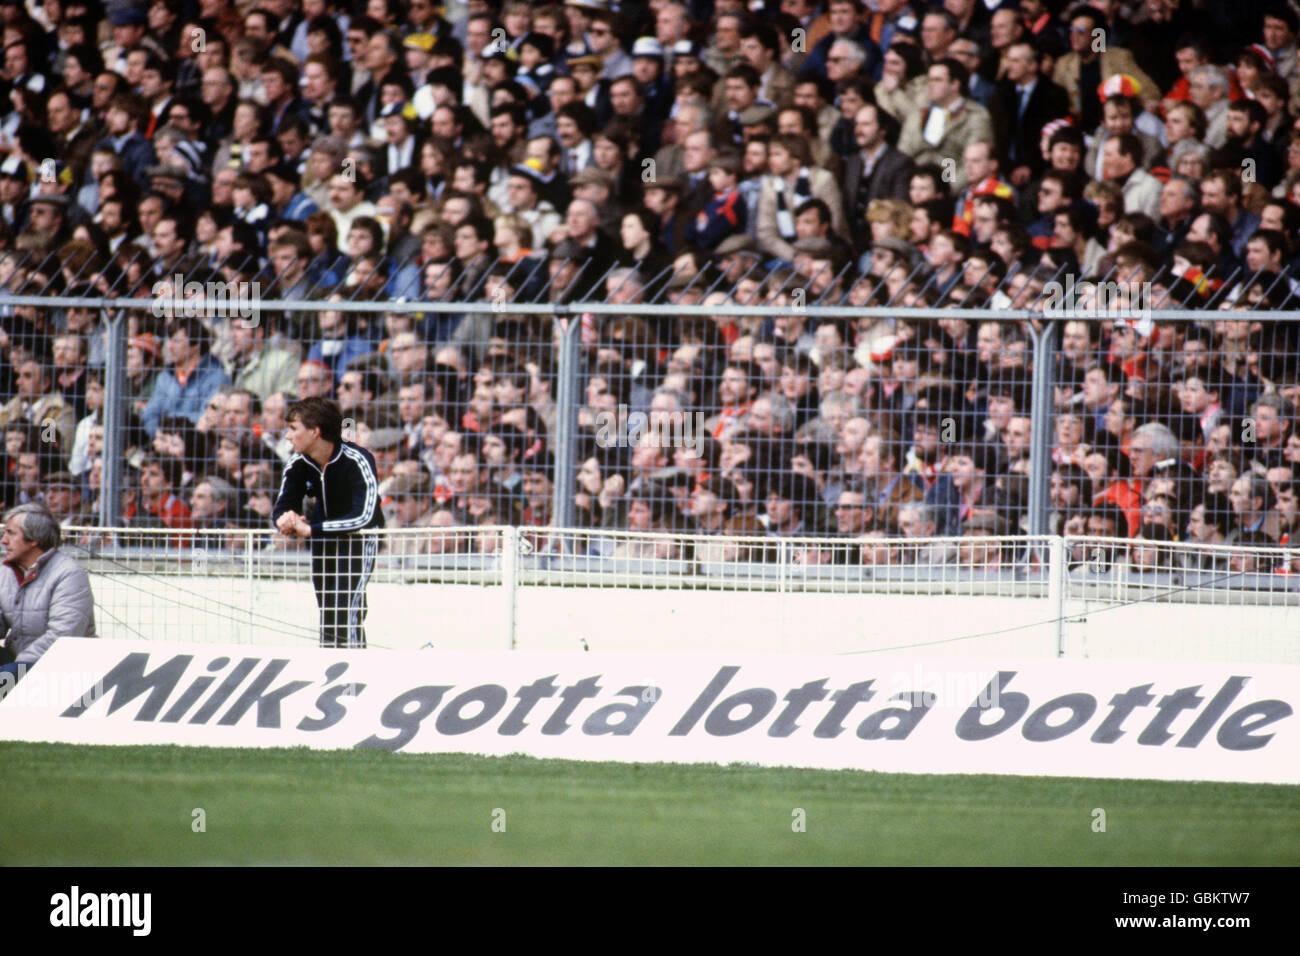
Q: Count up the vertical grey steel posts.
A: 3